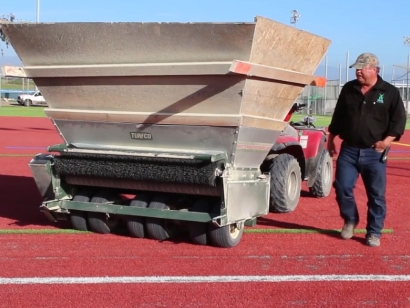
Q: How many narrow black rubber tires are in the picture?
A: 6